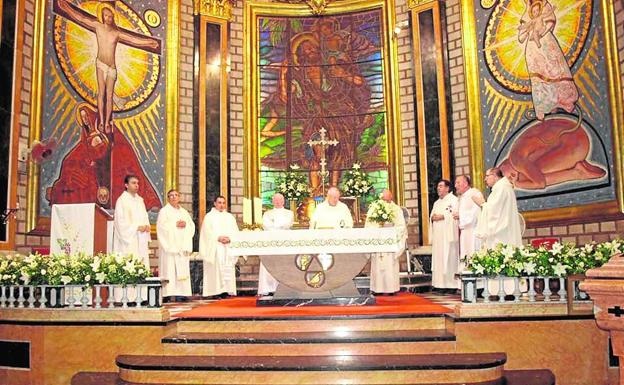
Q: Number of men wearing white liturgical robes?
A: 9